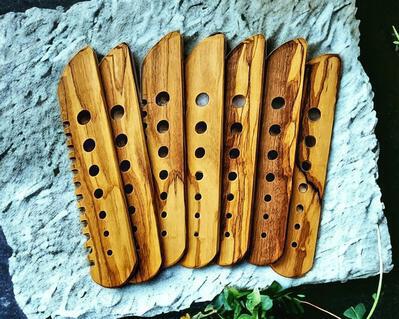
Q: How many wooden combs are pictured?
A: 7